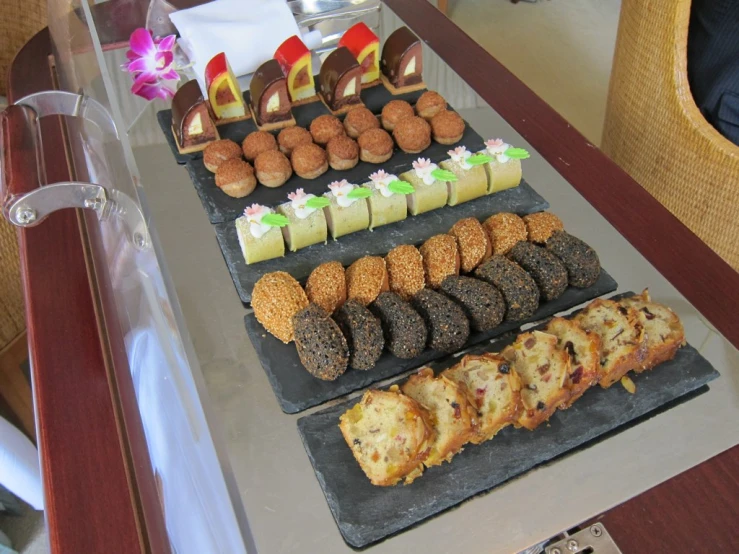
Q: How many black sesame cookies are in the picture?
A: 8